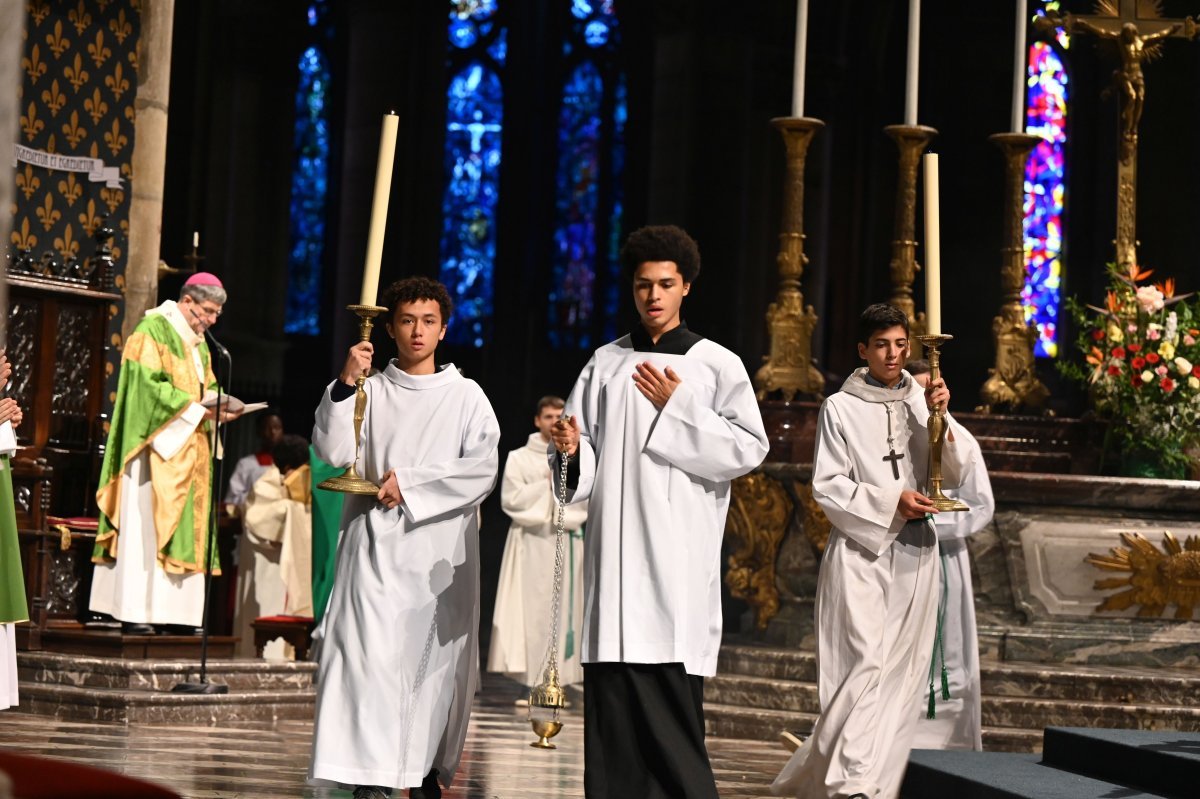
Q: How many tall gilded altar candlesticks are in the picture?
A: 3